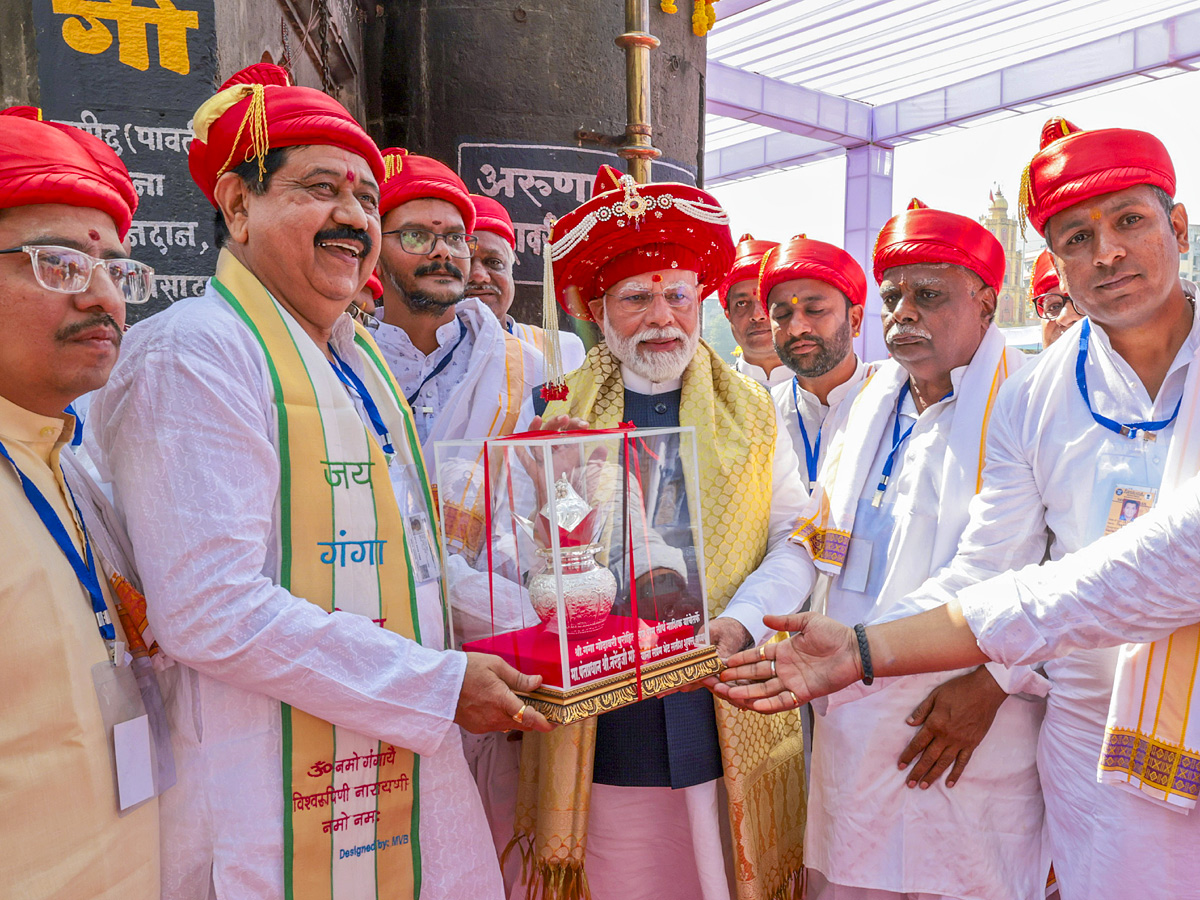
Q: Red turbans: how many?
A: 11